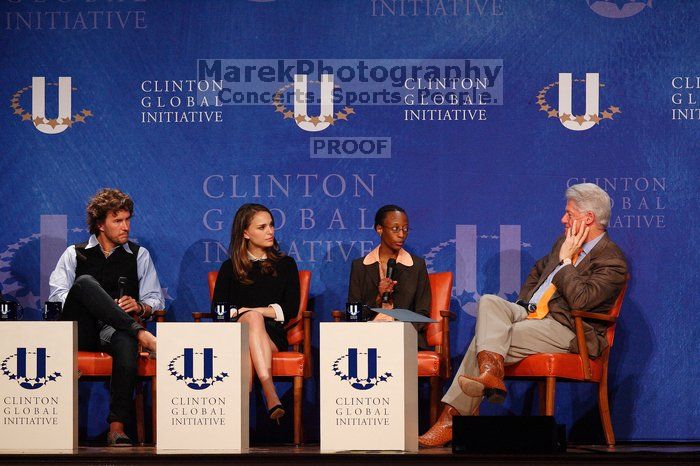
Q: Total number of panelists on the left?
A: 3